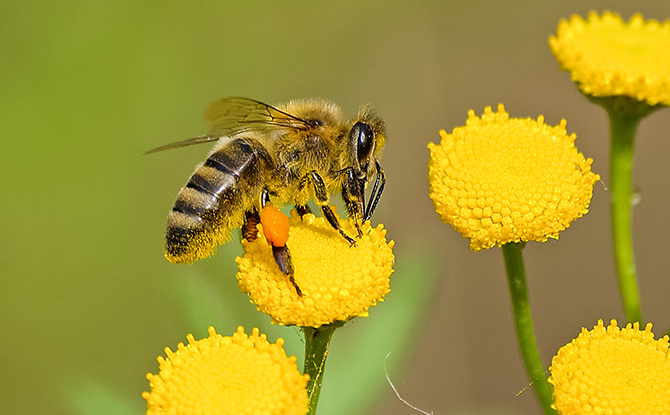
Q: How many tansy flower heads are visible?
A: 5